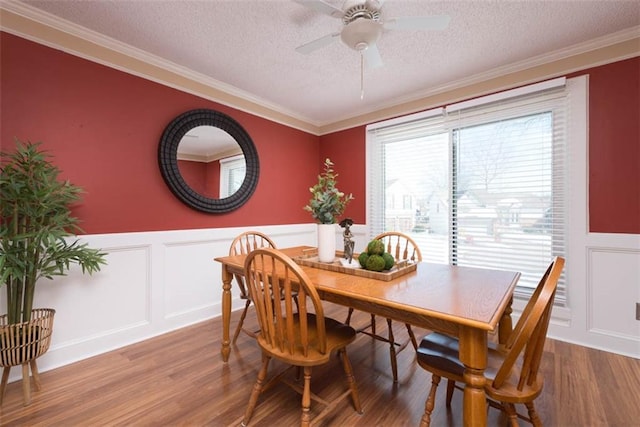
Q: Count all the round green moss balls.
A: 4